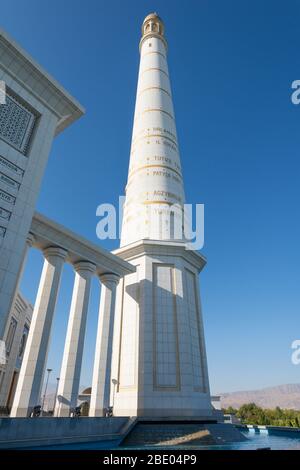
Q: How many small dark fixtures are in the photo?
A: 3